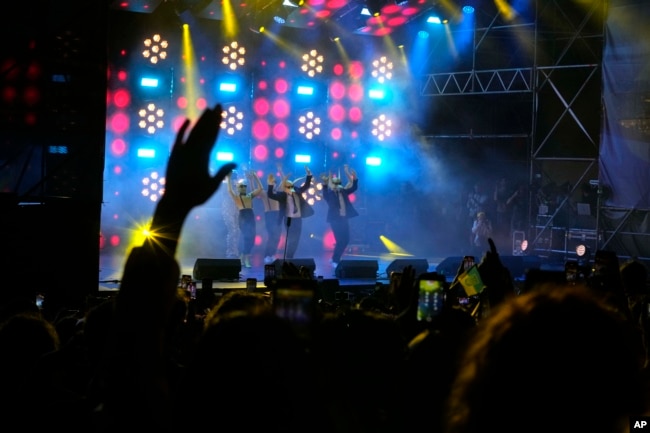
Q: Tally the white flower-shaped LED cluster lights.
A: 10